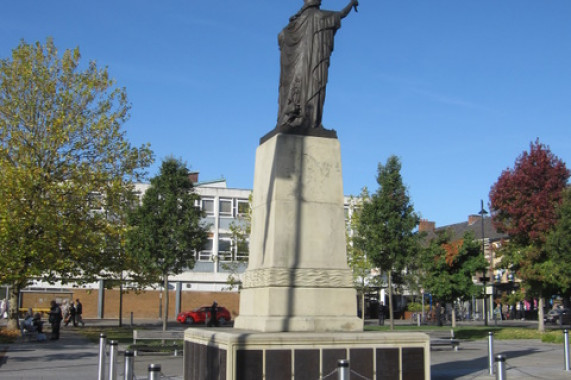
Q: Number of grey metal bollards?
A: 8